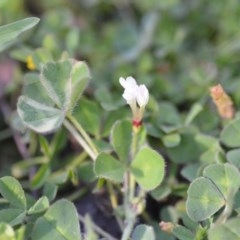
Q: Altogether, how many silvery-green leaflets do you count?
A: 3